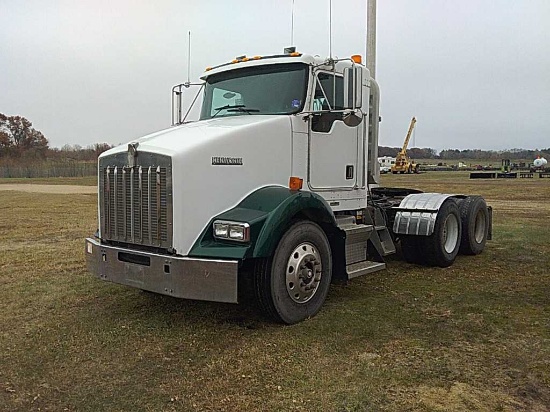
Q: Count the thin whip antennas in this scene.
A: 3